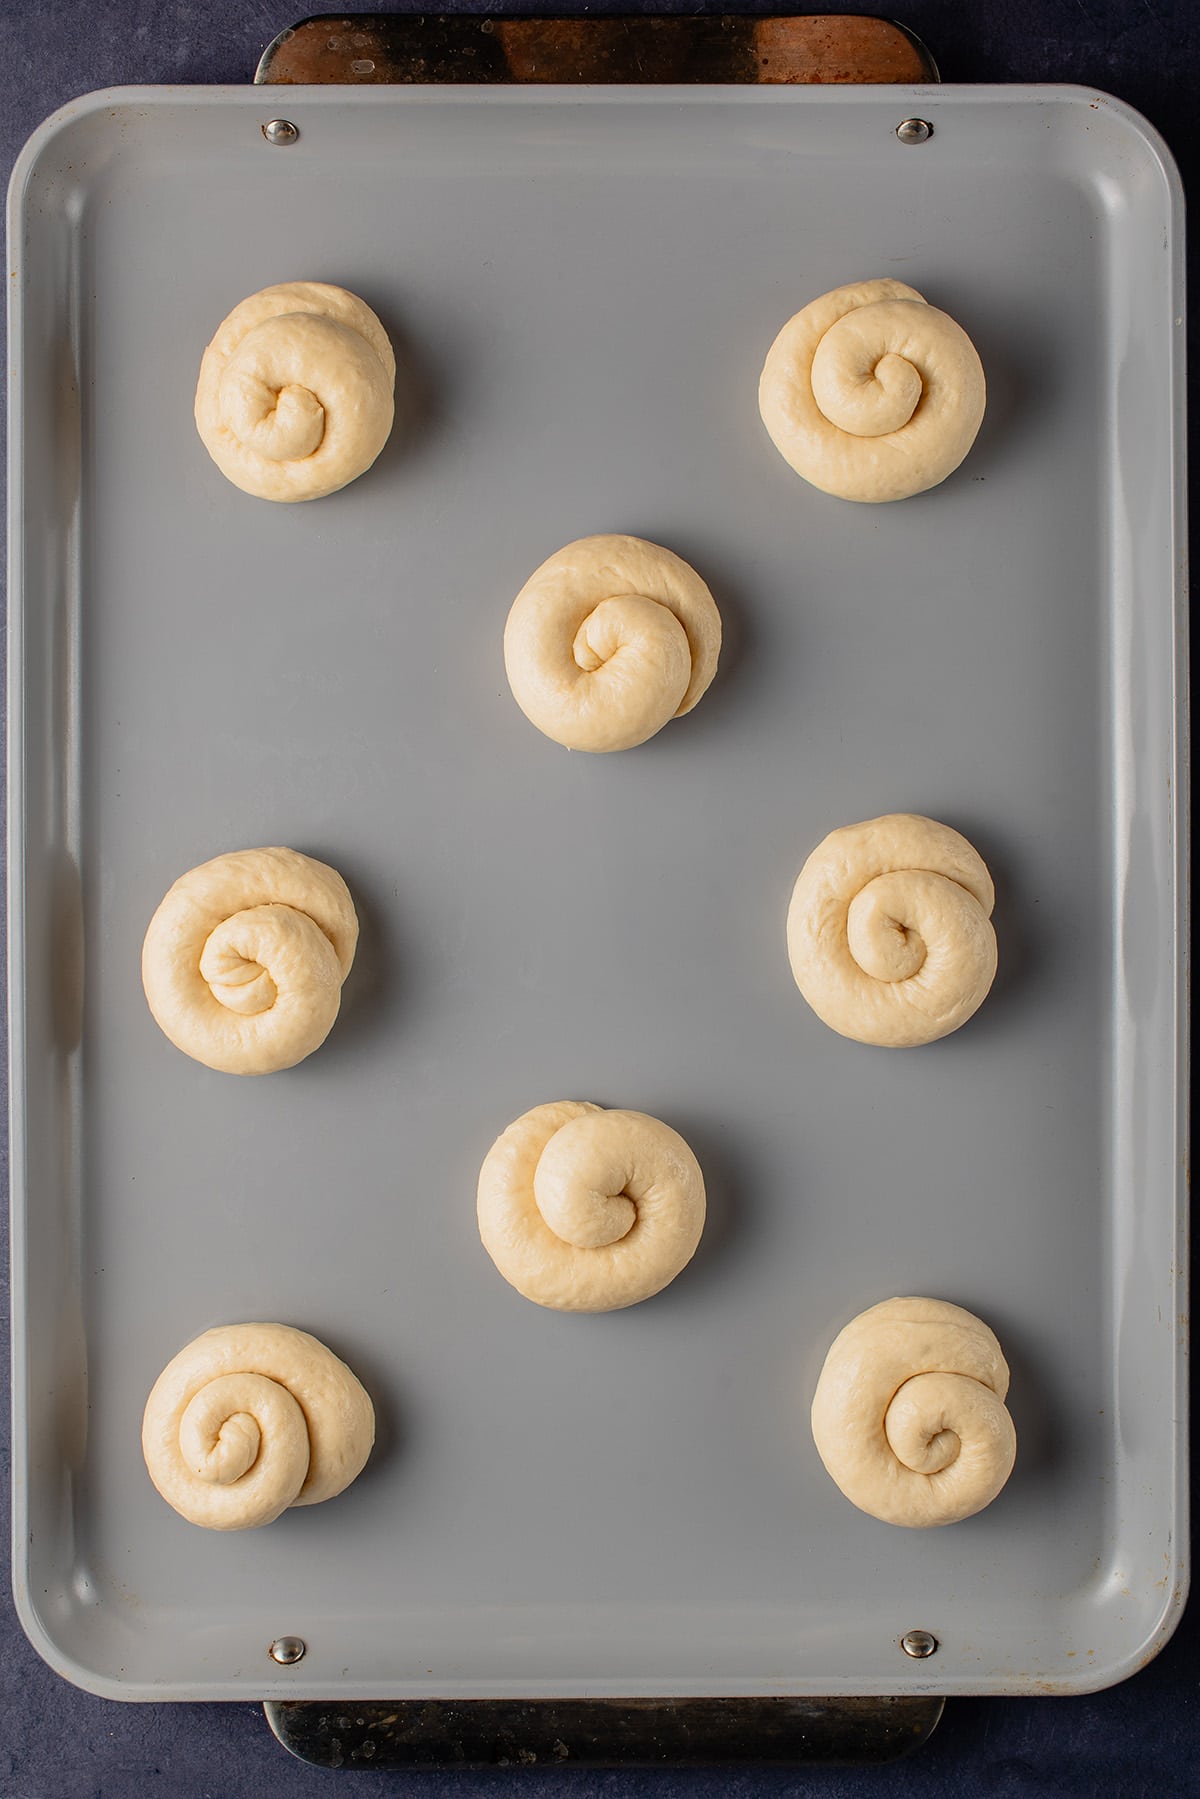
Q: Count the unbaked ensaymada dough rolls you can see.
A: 8